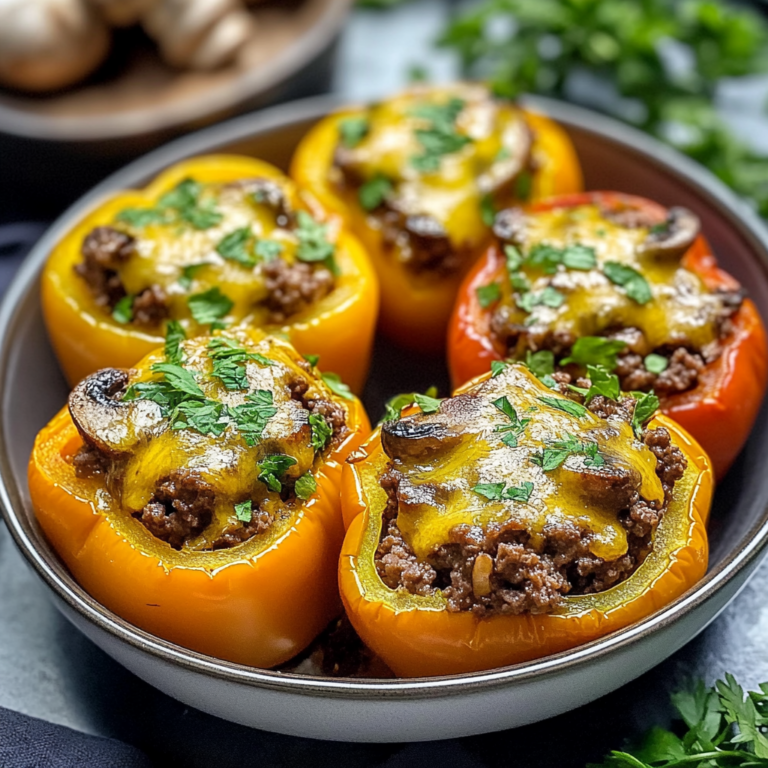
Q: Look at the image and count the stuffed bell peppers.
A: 5